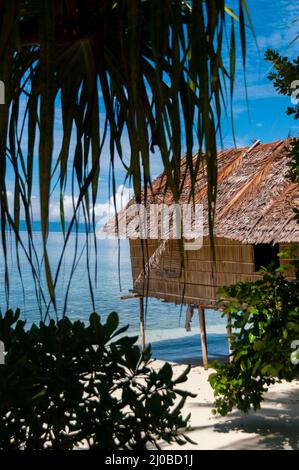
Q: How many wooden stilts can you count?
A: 3